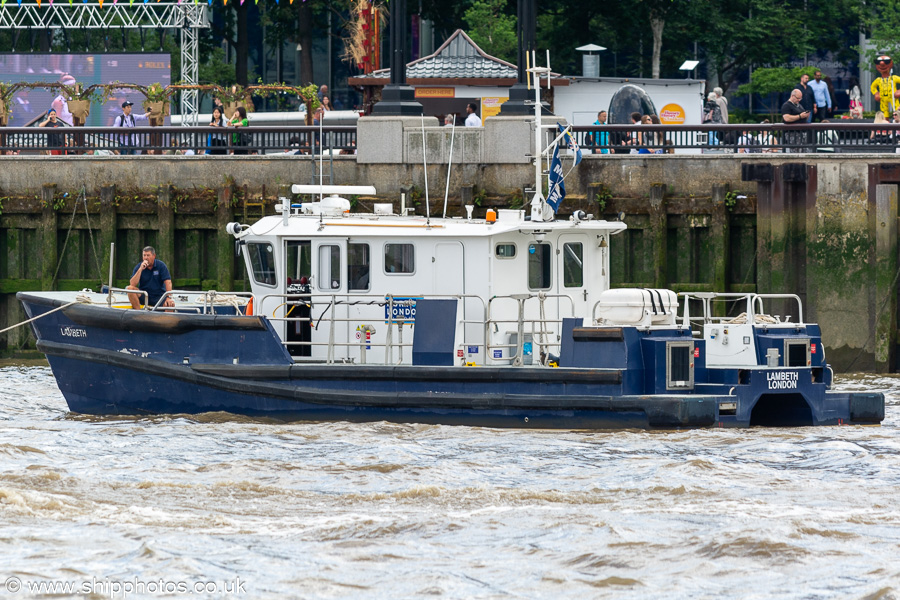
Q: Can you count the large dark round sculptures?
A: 1